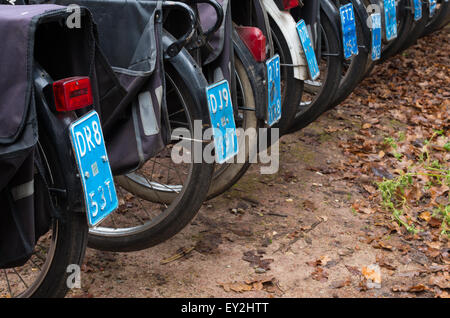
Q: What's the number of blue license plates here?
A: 9